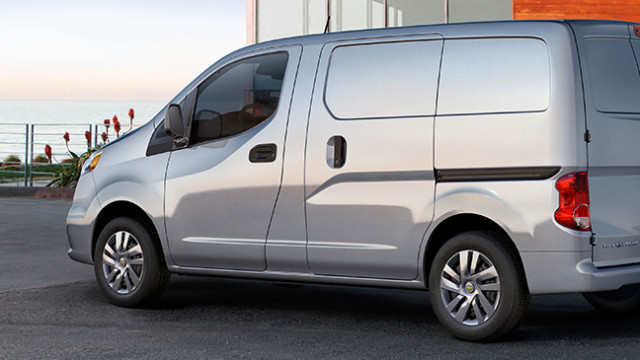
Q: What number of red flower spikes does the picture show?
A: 8